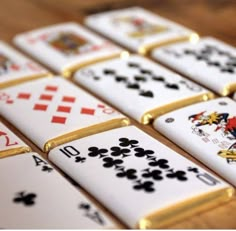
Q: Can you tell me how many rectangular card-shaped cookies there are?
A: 10